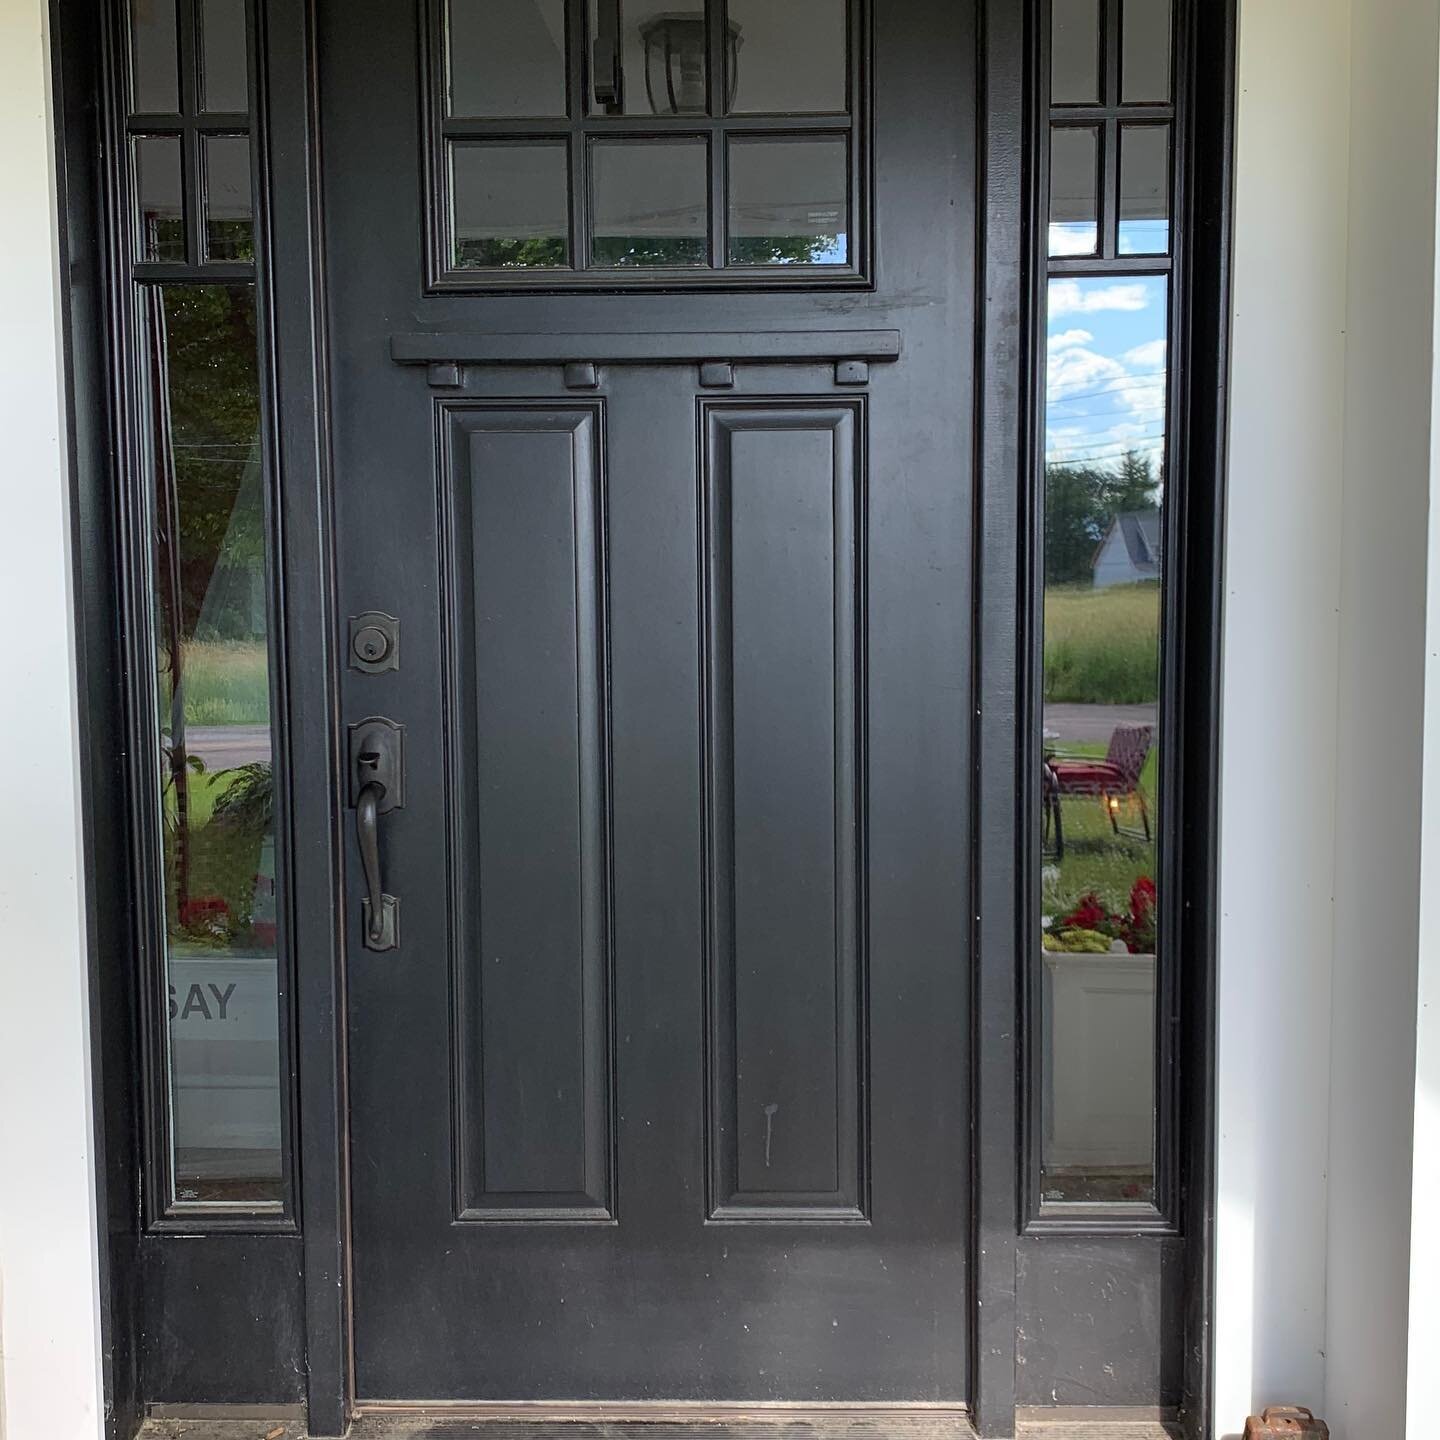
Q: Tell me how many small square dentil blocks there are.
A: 4